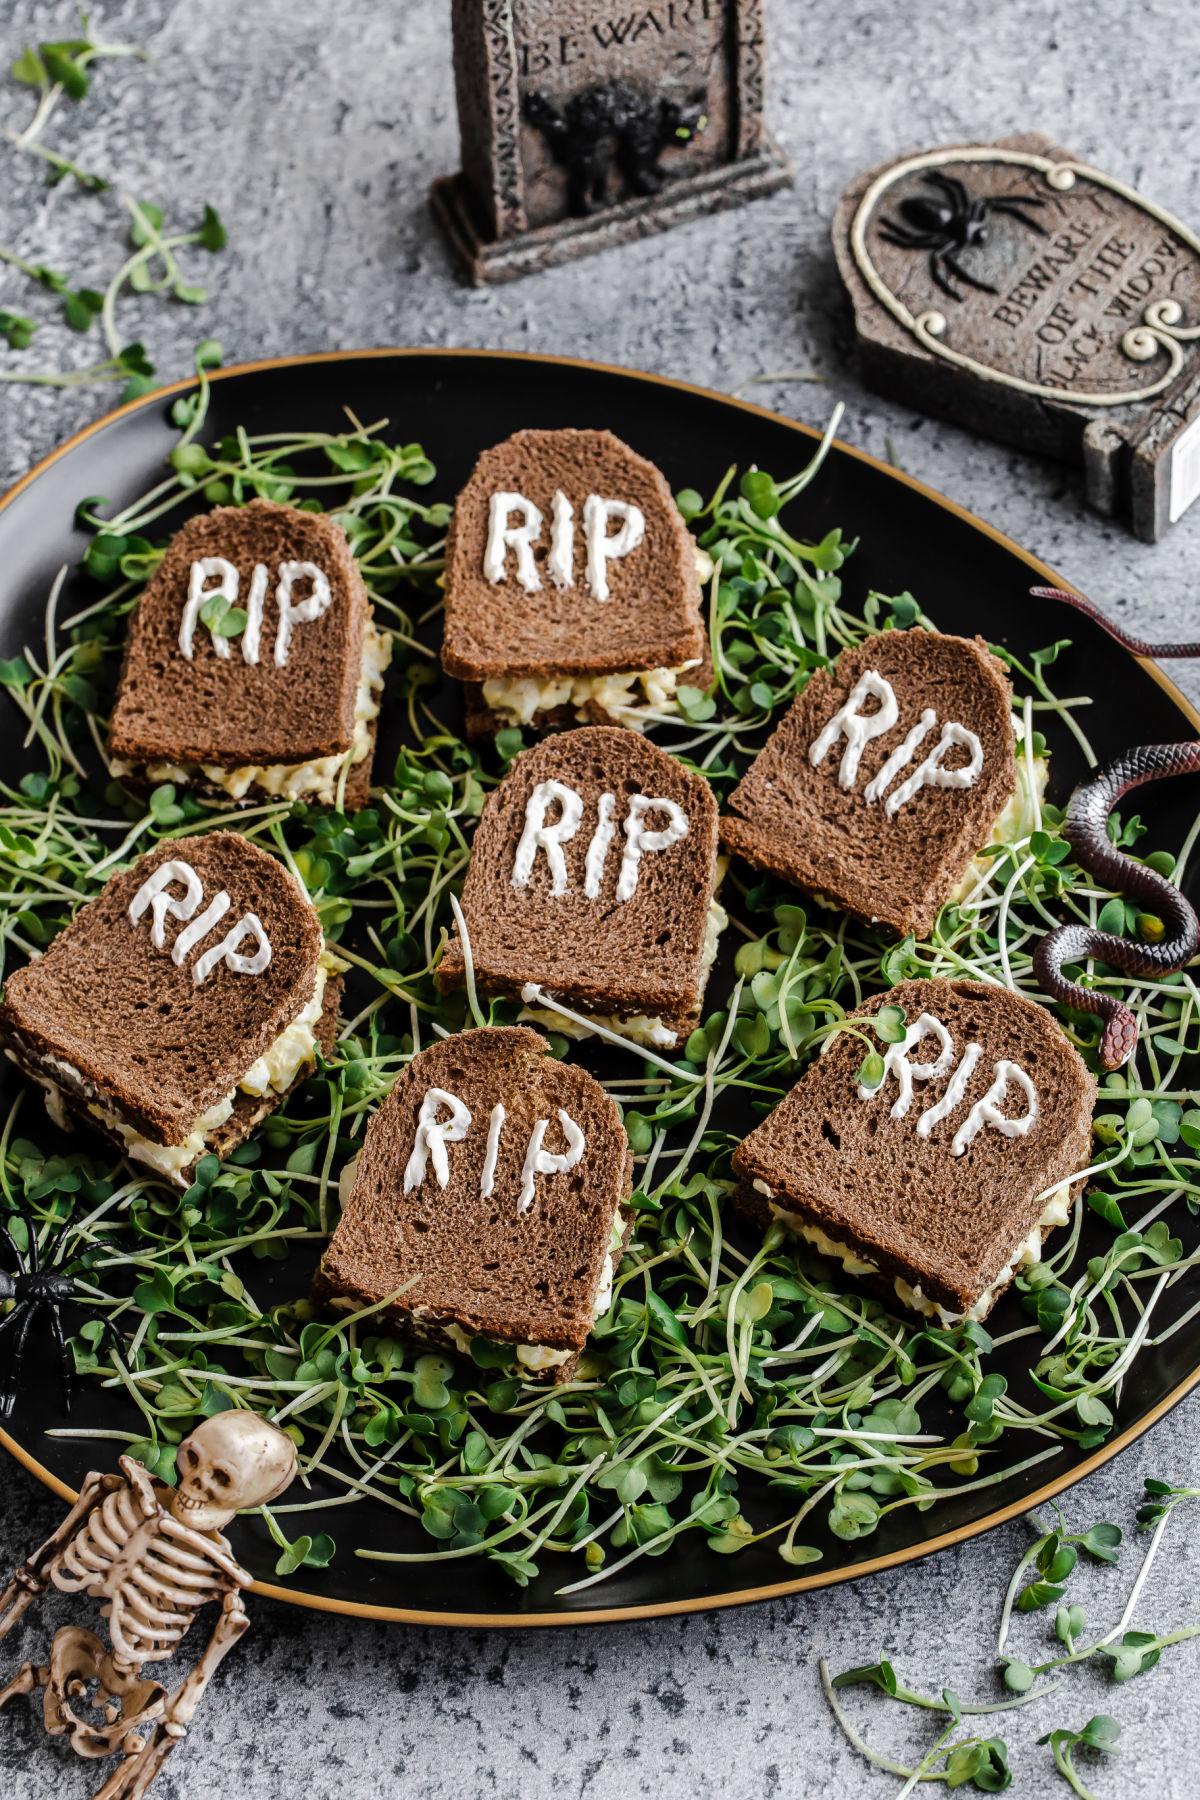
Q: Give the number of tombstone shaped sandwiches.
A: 7